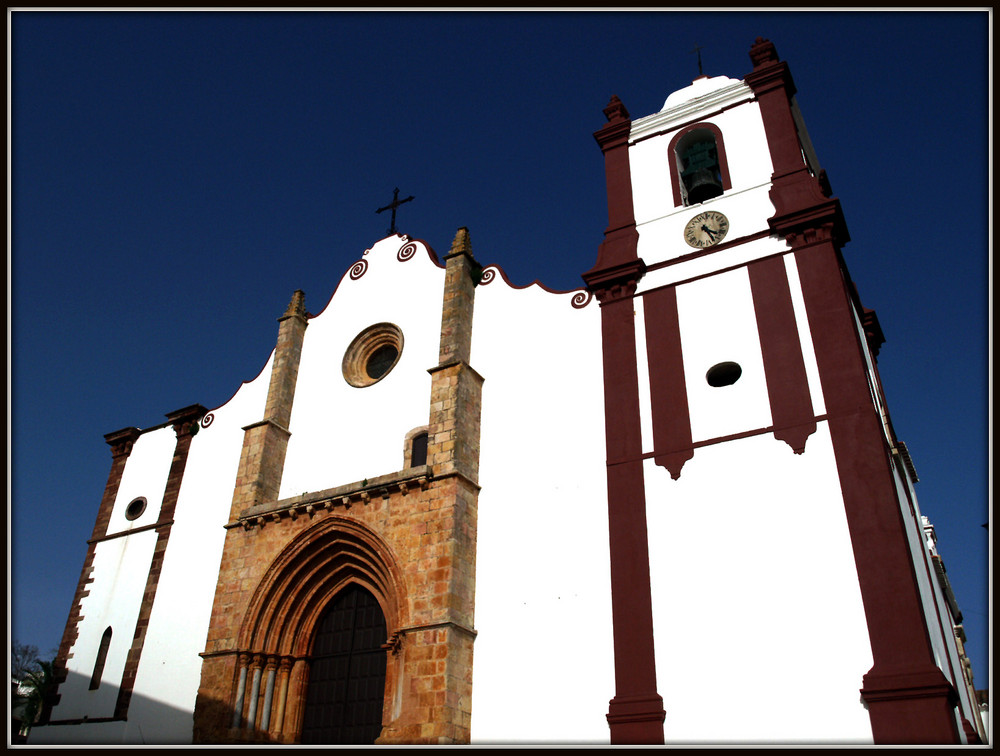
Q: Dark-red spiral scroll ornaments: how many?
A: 5